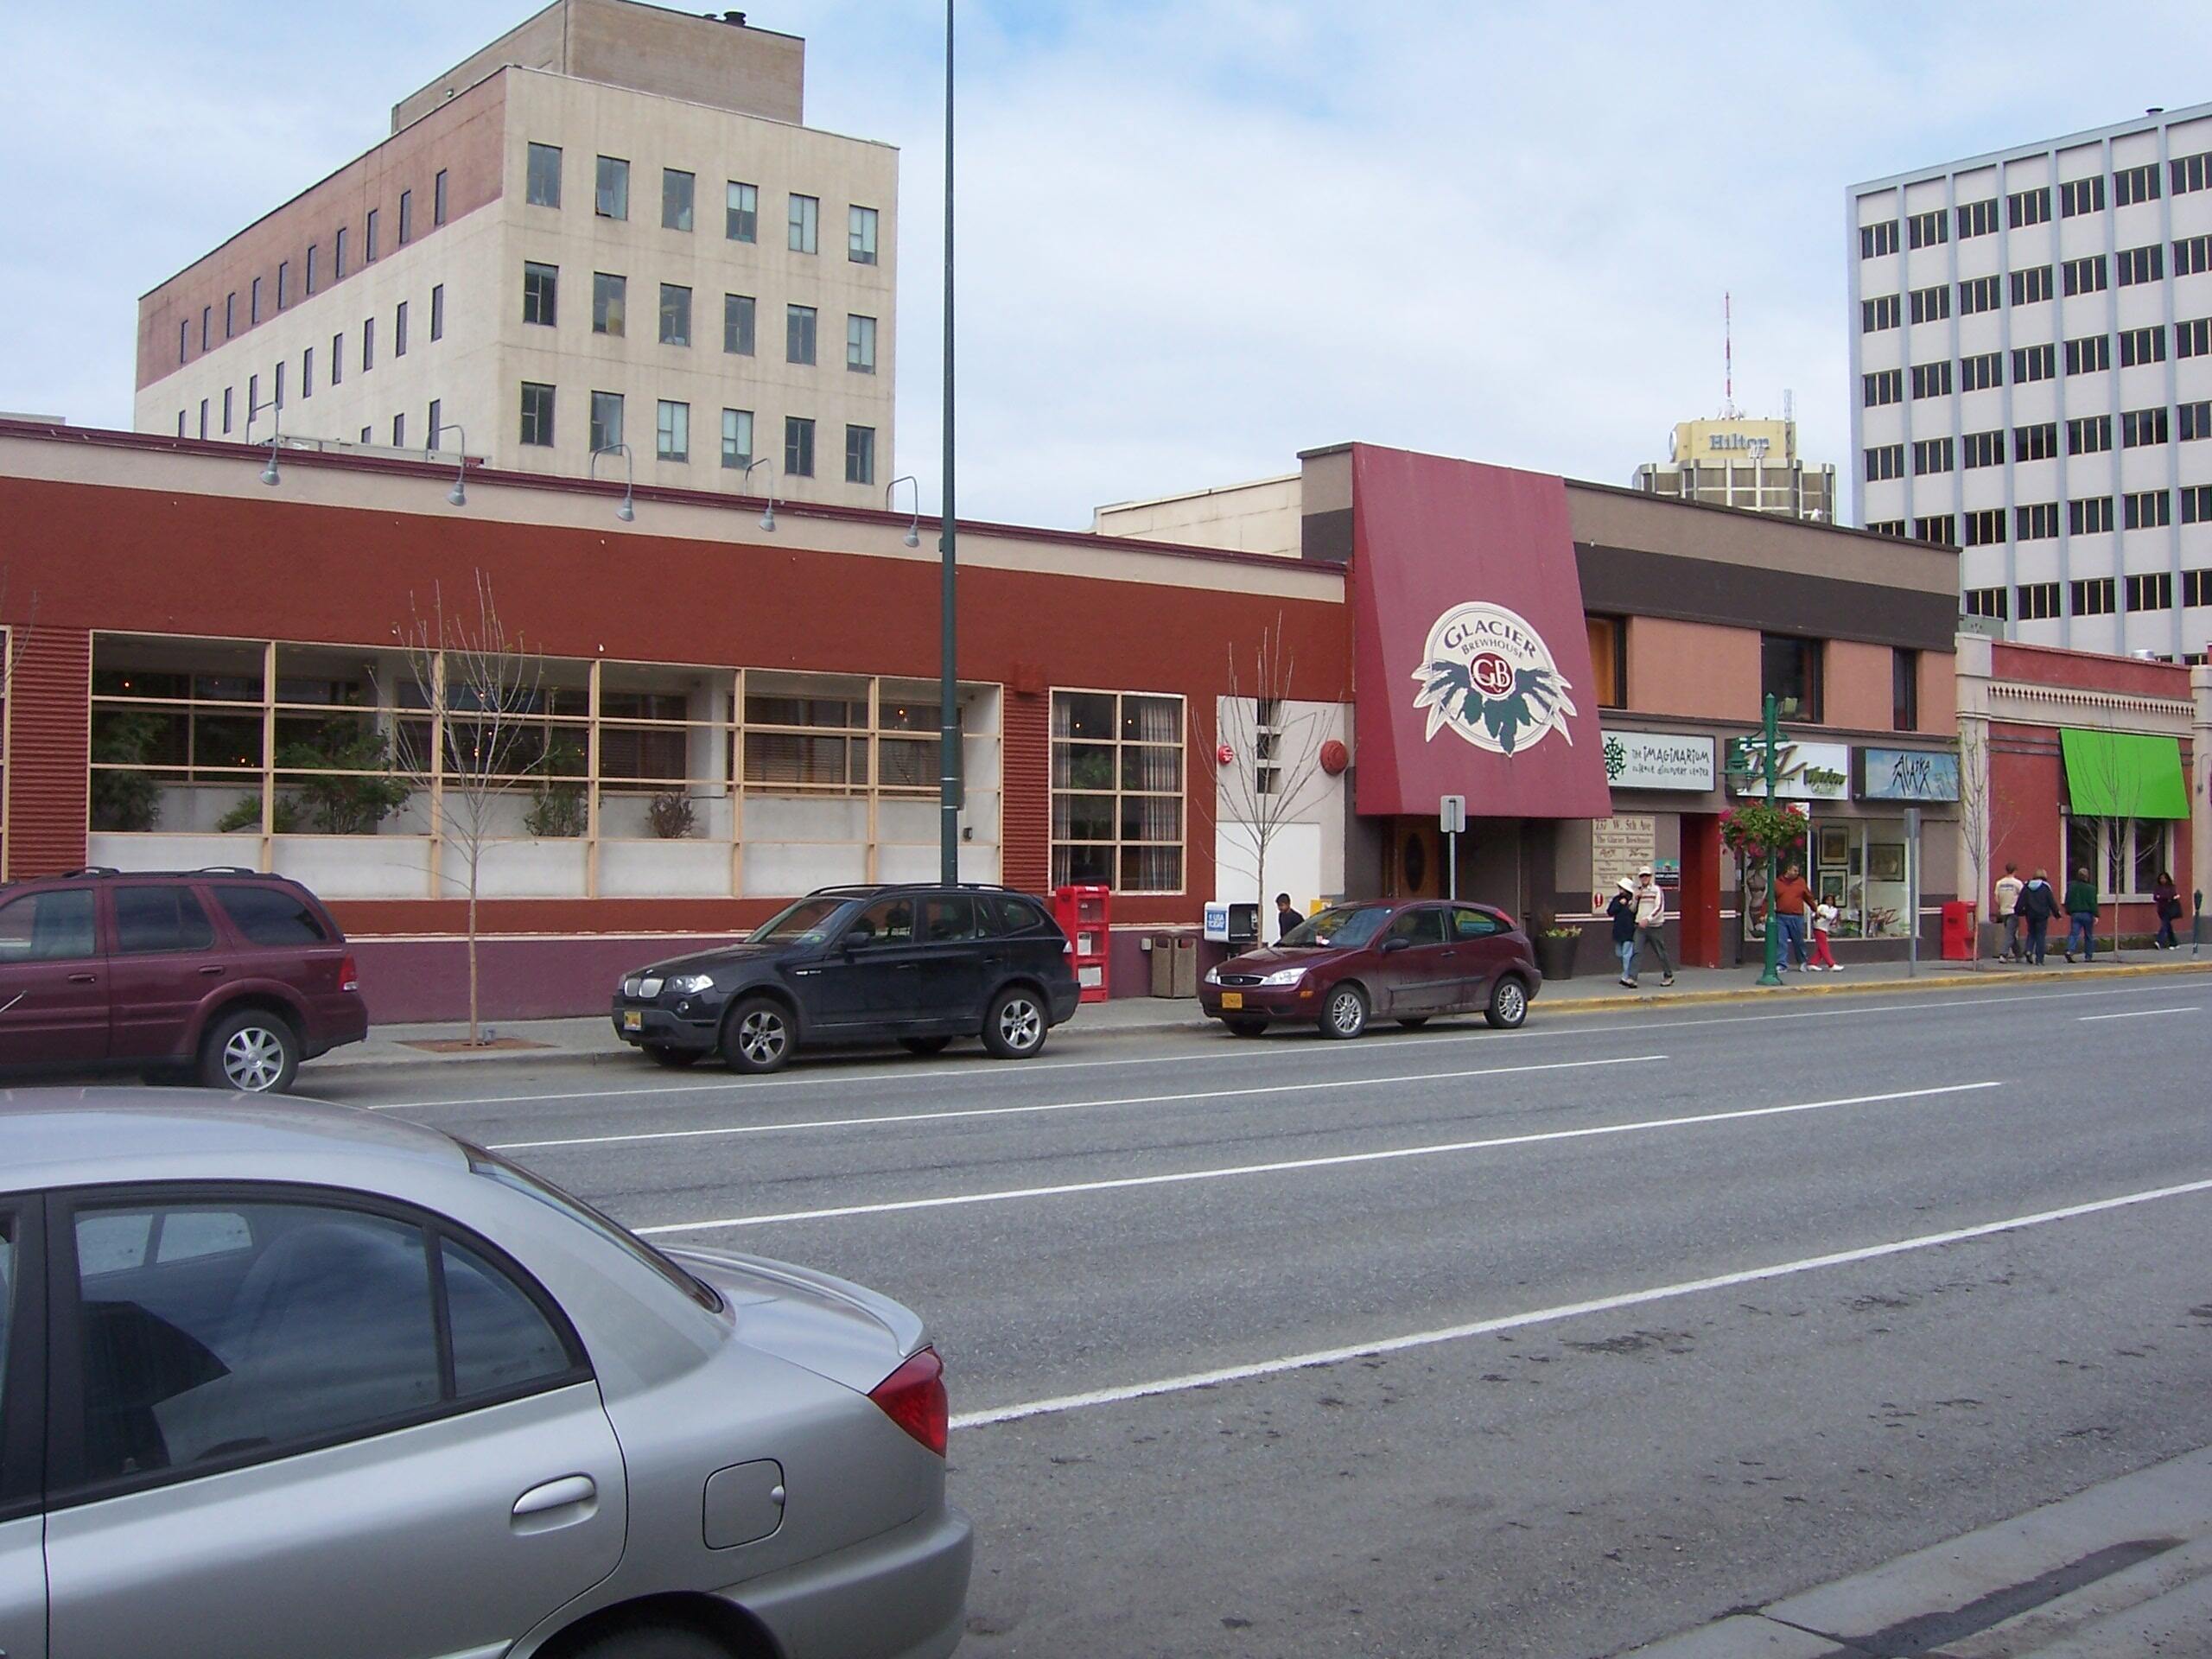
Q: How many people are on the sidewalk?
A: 9